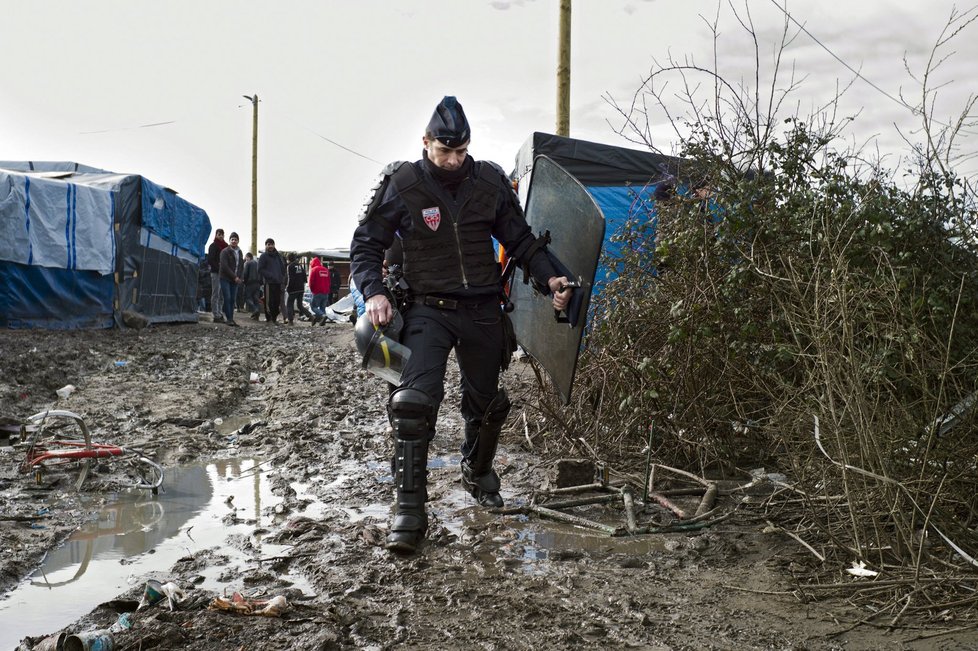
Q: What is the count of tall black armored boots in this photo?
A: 2